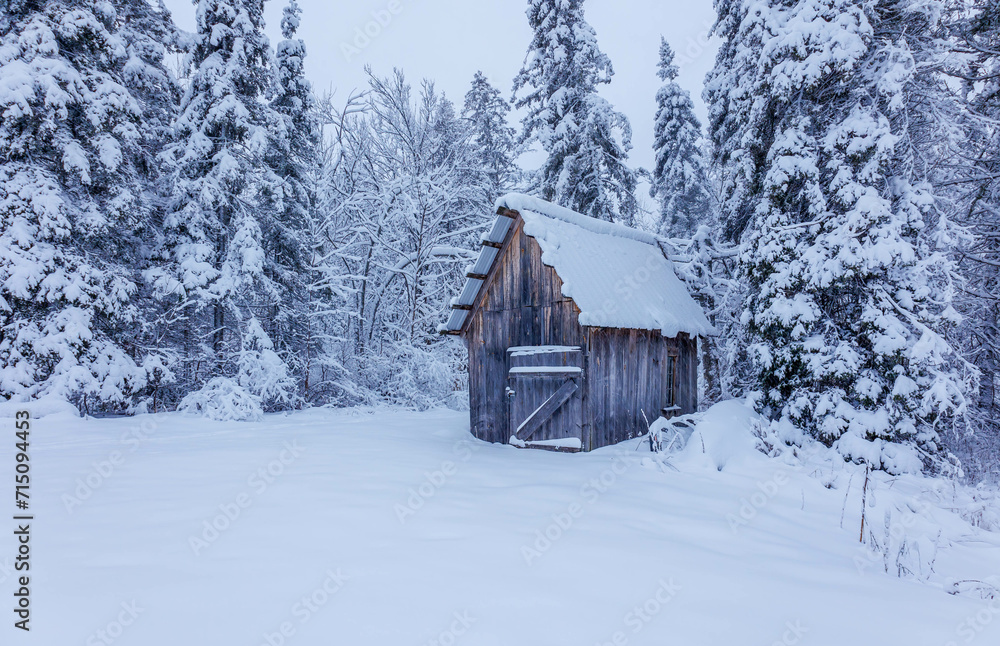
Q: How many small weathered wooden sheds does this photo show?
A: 1